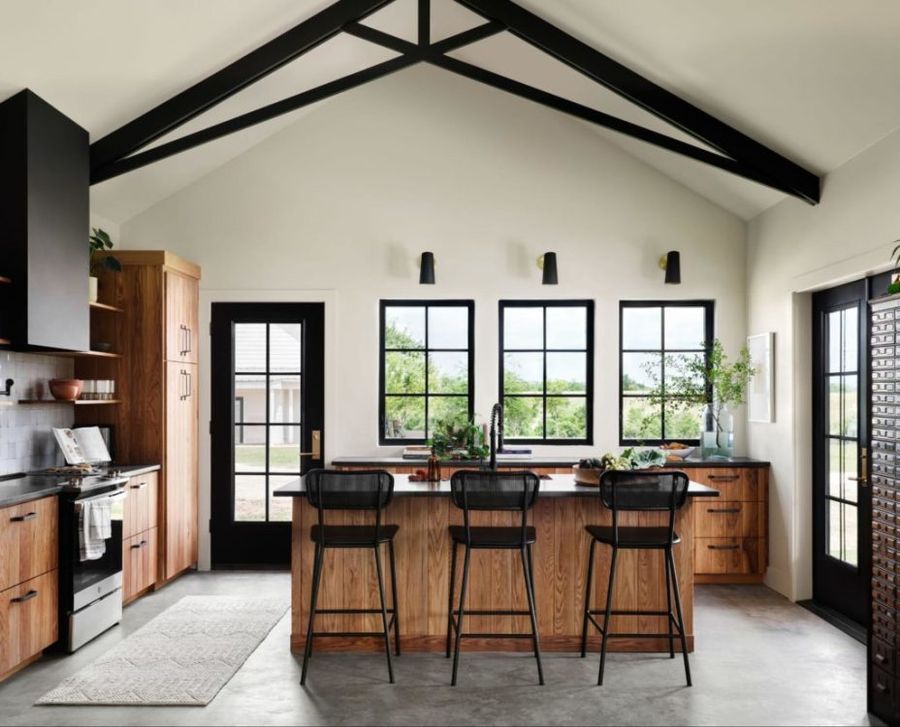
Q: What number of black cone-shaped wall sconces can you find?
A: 3